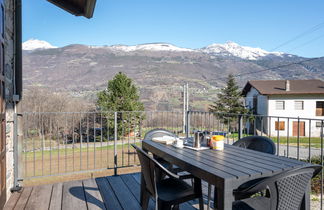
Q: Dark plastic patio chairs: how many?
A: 4